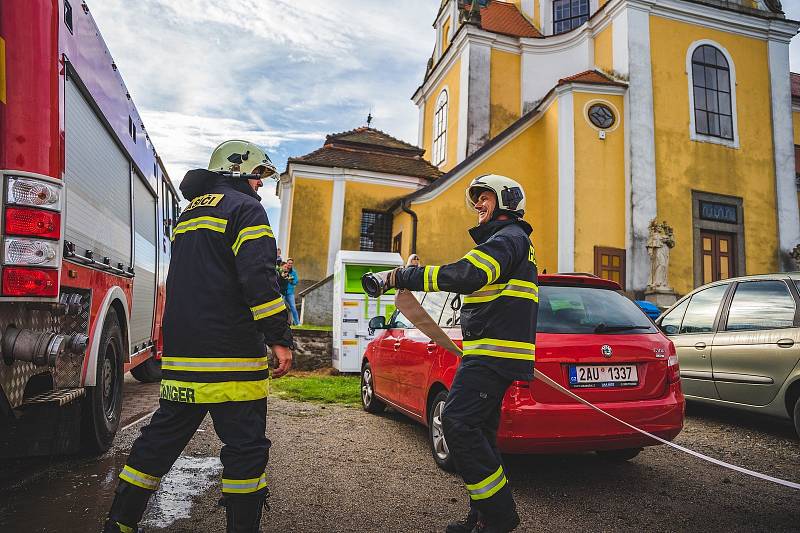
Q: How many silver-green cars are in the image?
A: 1